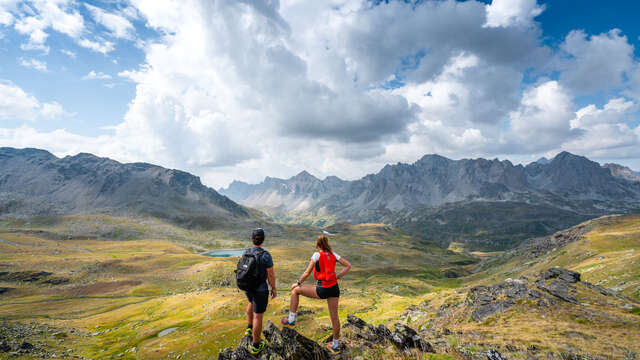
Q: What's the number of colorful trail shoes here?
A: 4